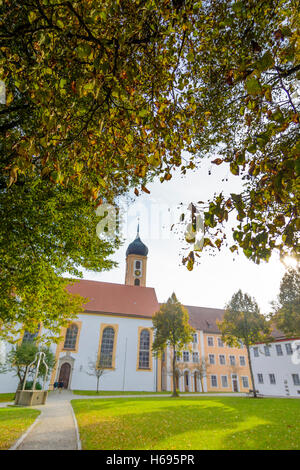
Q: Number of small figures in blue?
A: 2